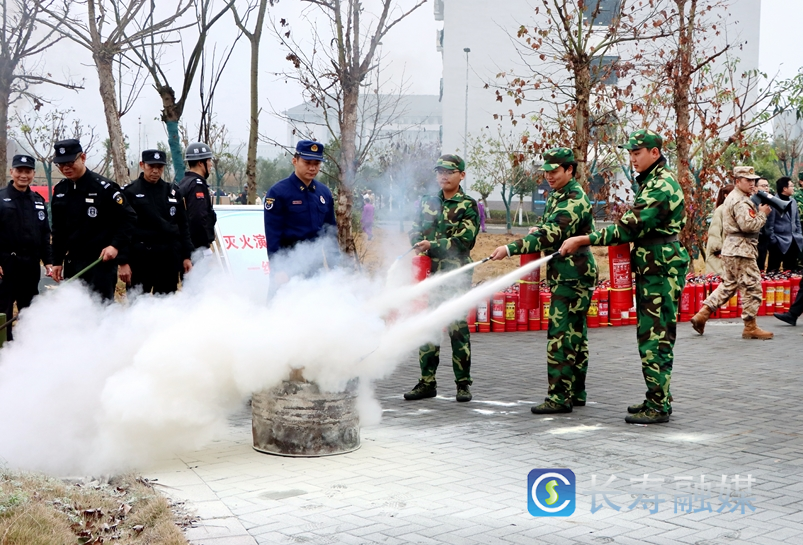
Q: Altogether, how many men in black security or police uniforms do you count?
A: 4